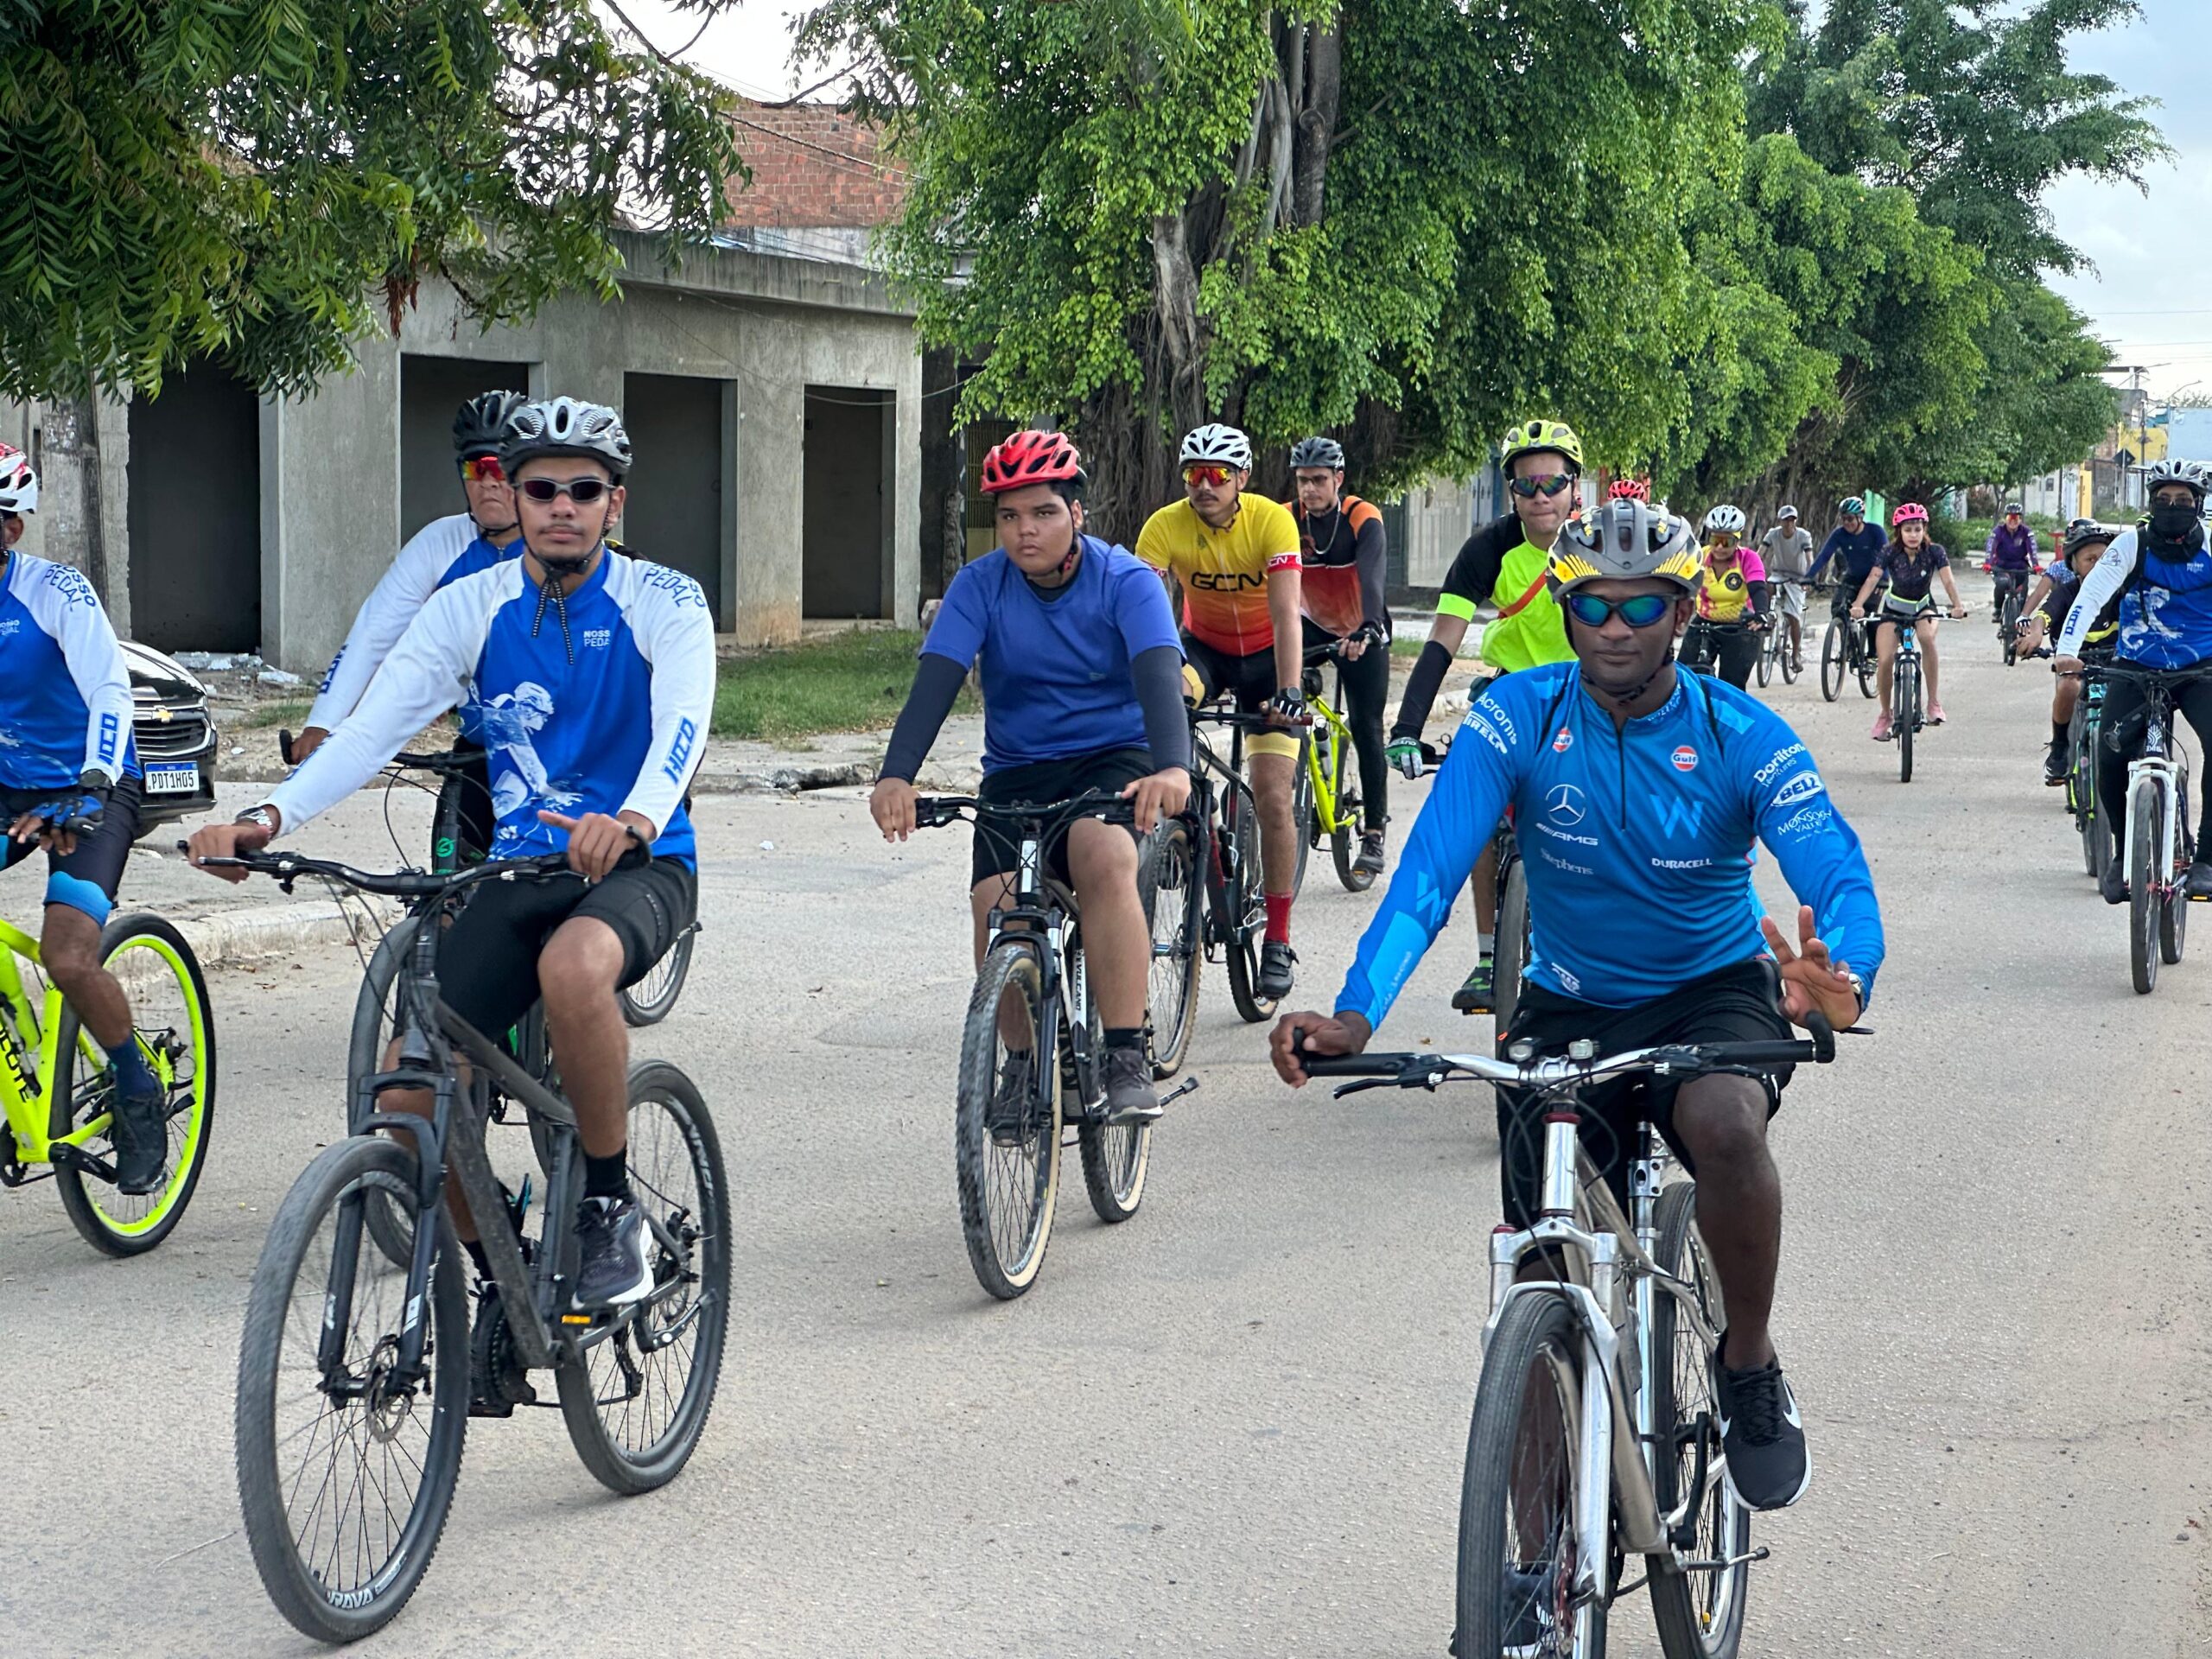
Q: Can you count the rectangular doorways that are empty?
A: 4